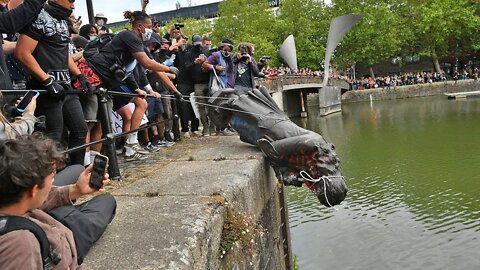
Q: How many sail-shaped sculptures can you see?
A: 2